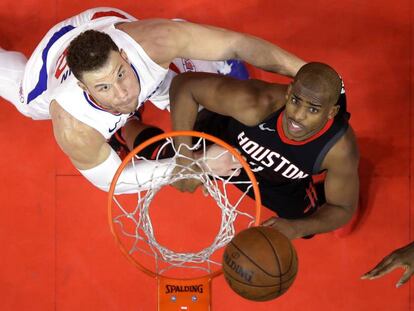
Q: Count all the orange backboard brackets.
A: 1